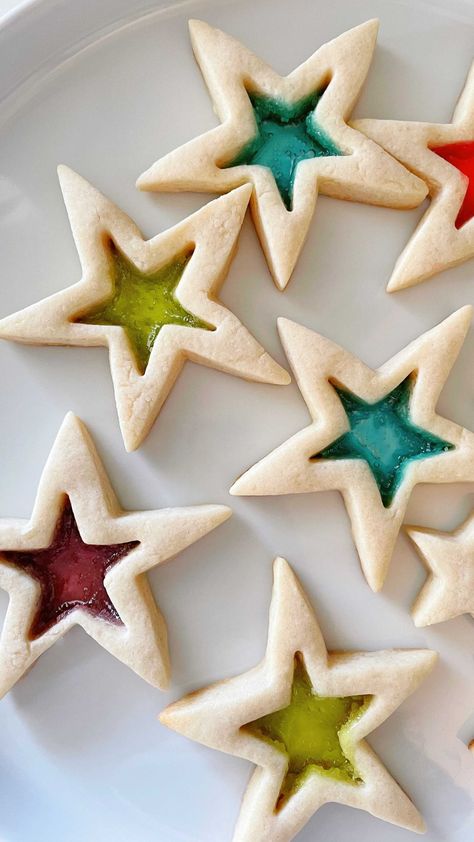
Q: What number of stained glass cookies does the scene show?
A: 6